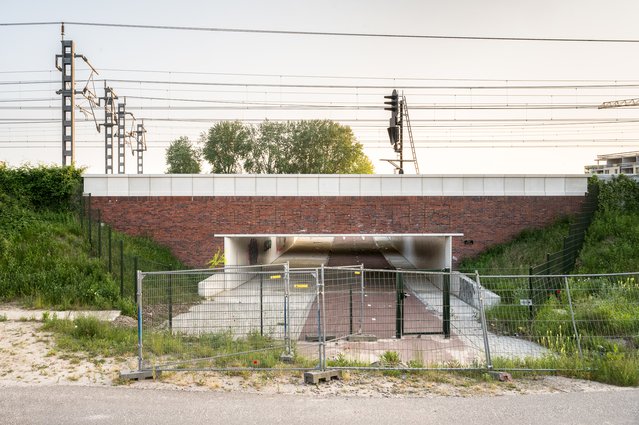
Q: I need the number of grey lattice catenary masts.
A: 4